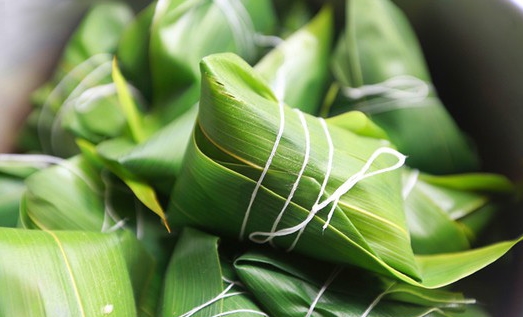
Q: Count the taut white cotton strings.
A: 3